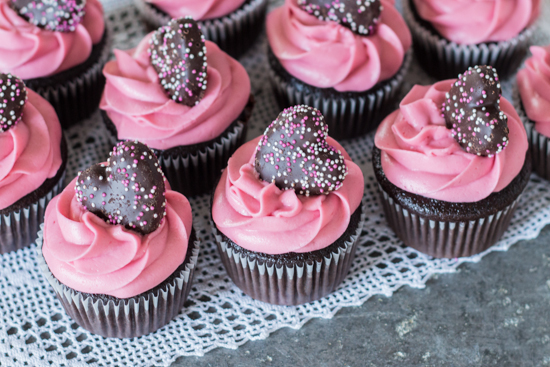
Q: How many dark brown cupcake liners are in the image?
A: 10